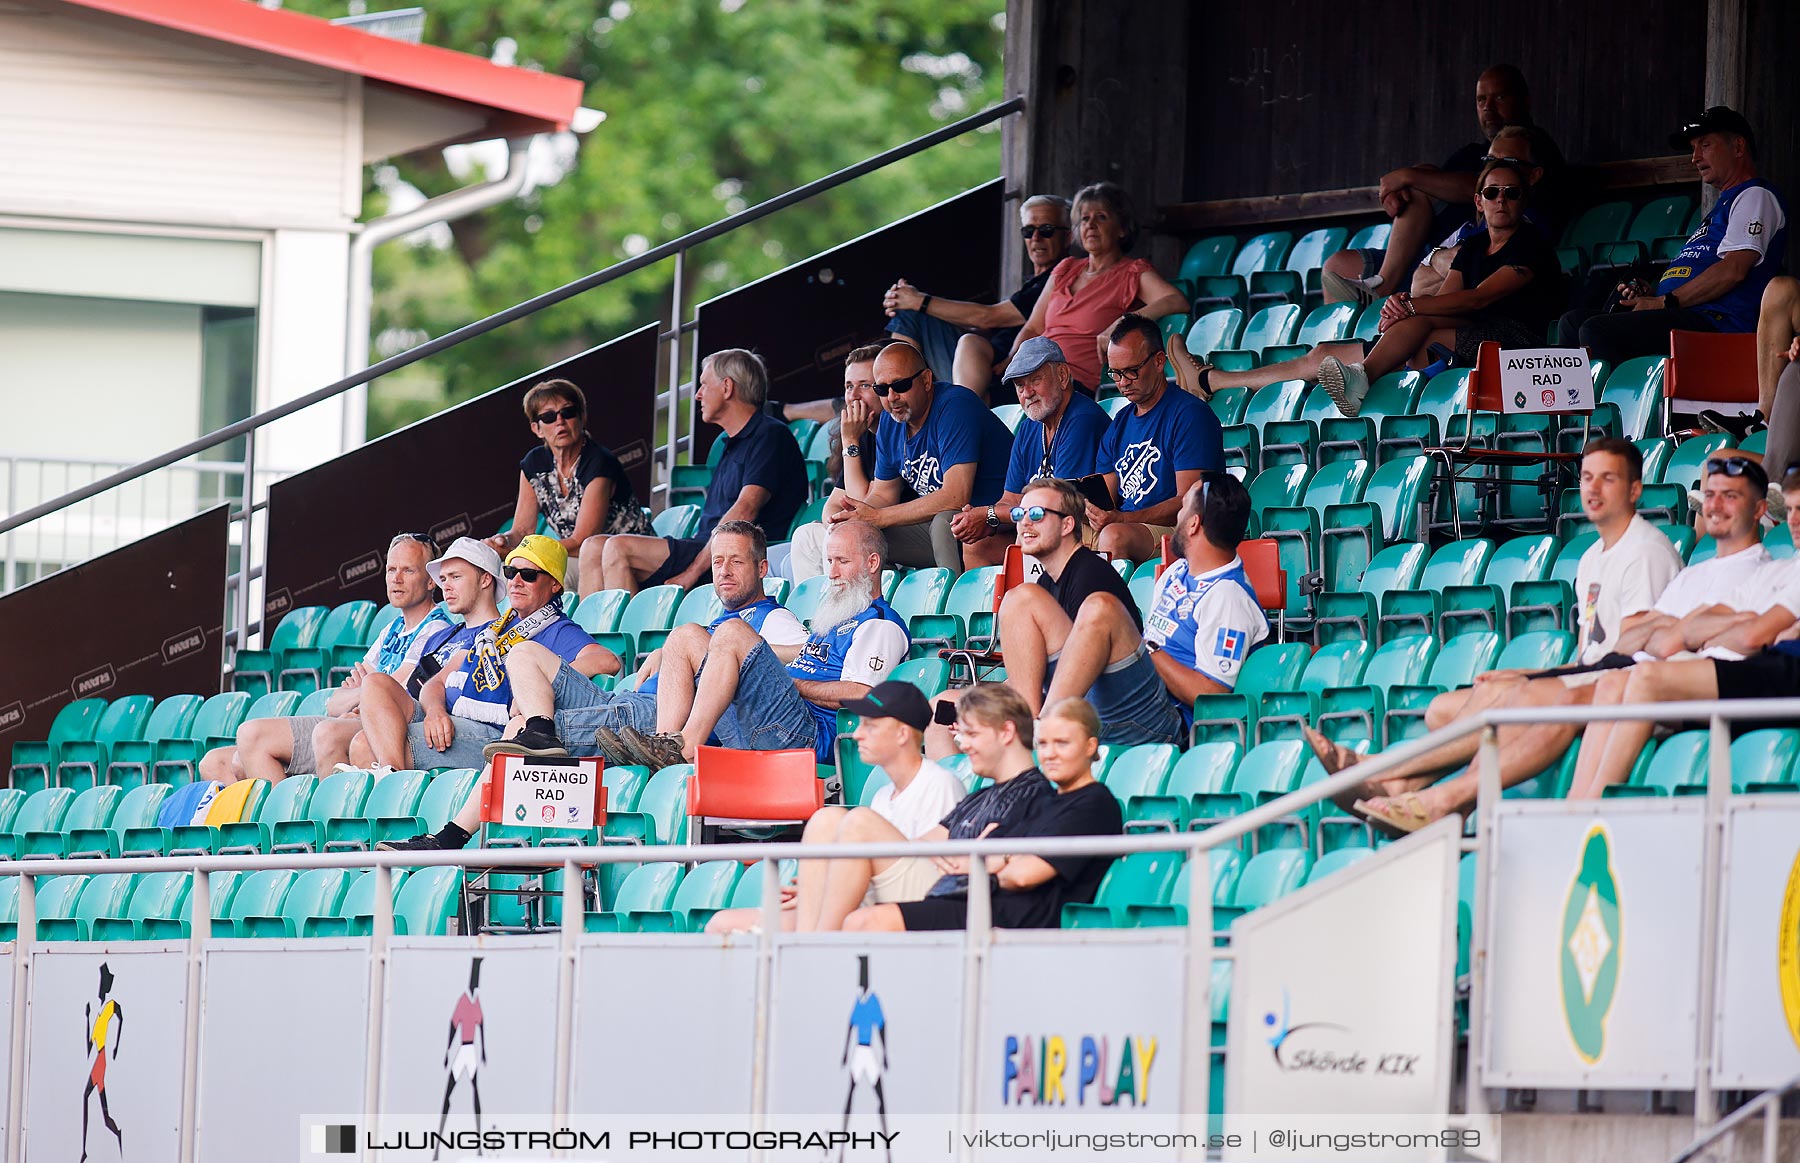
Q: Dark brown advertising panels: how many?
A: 3